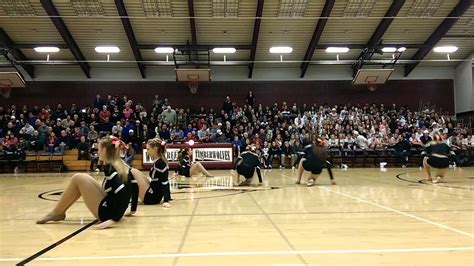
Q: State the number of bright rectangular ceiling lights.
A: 8